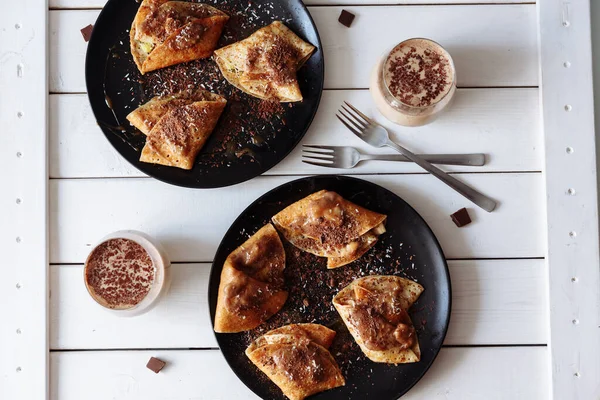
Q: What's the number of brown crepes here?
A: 7